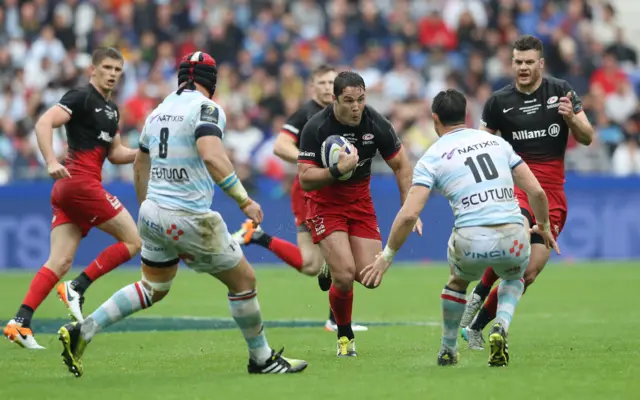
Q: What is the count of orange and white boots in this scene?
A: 4